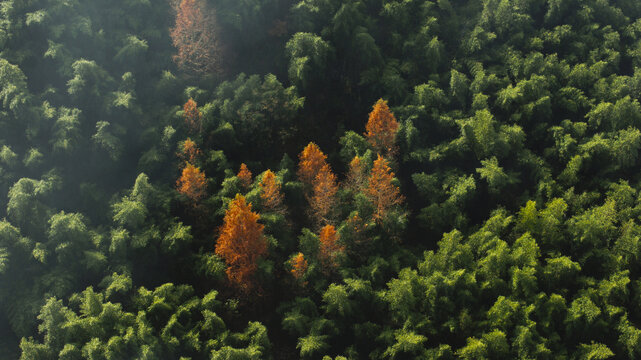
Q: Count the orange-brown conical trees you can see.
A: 14